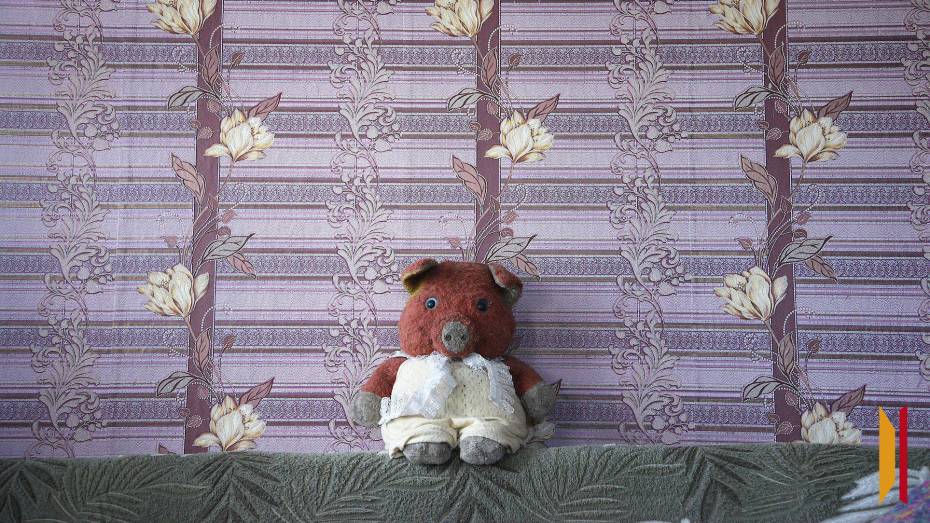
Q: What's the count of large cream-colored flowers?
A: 10